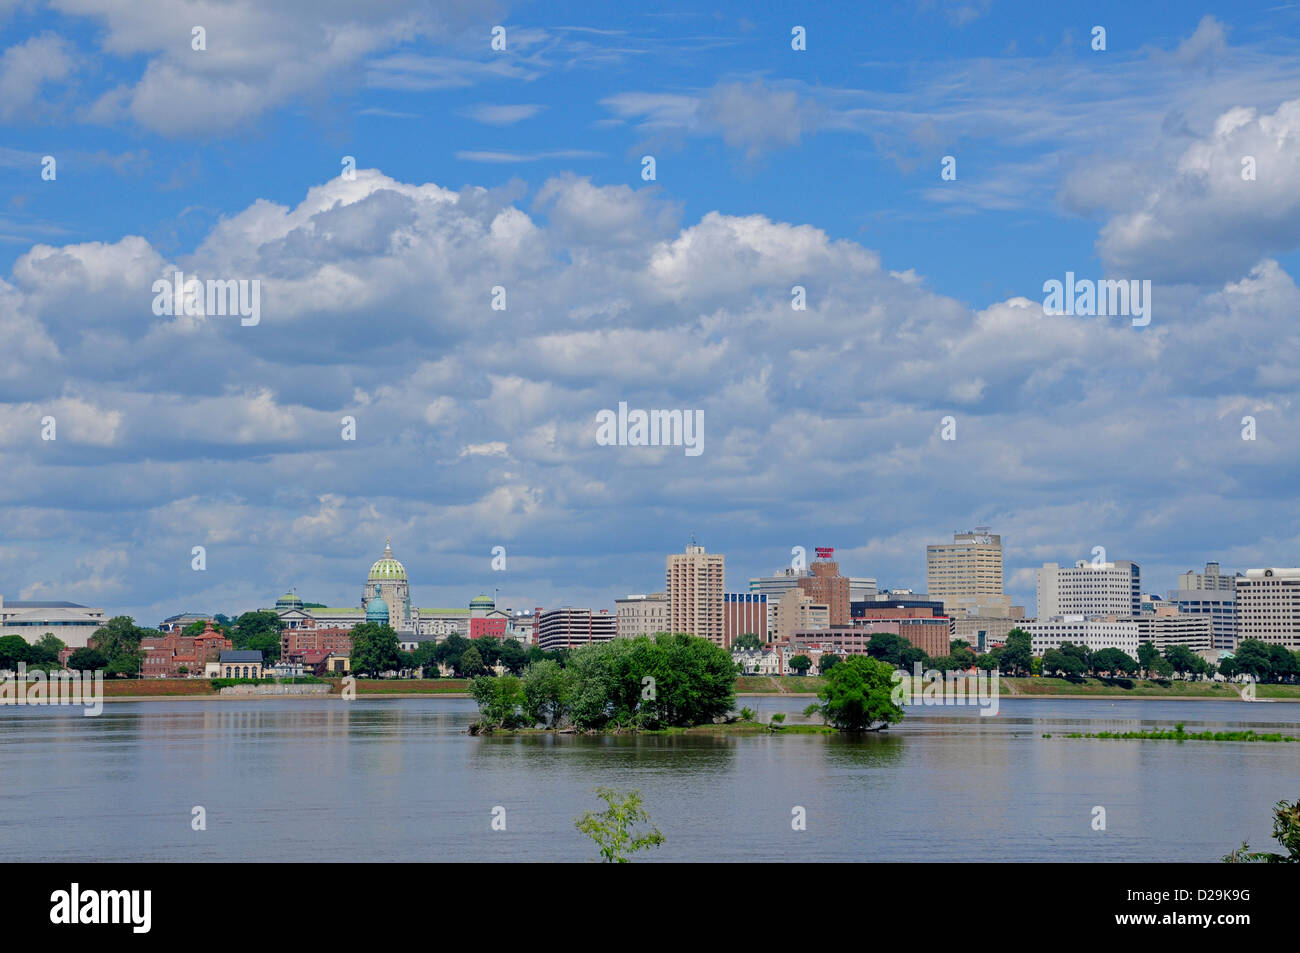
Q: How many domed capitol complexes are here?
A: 1